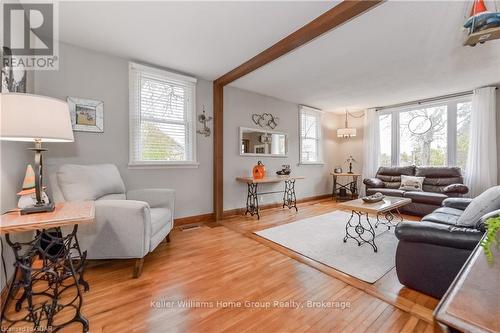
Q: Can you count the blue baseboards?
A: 0